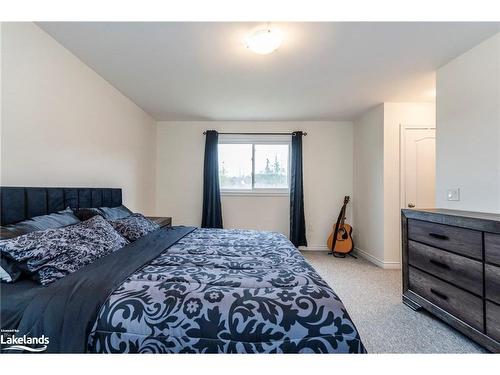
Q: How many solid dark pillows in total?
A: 2